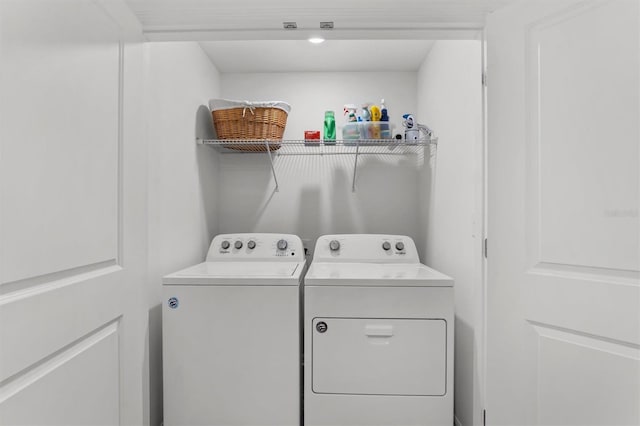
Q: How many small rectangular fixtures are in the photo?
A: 2